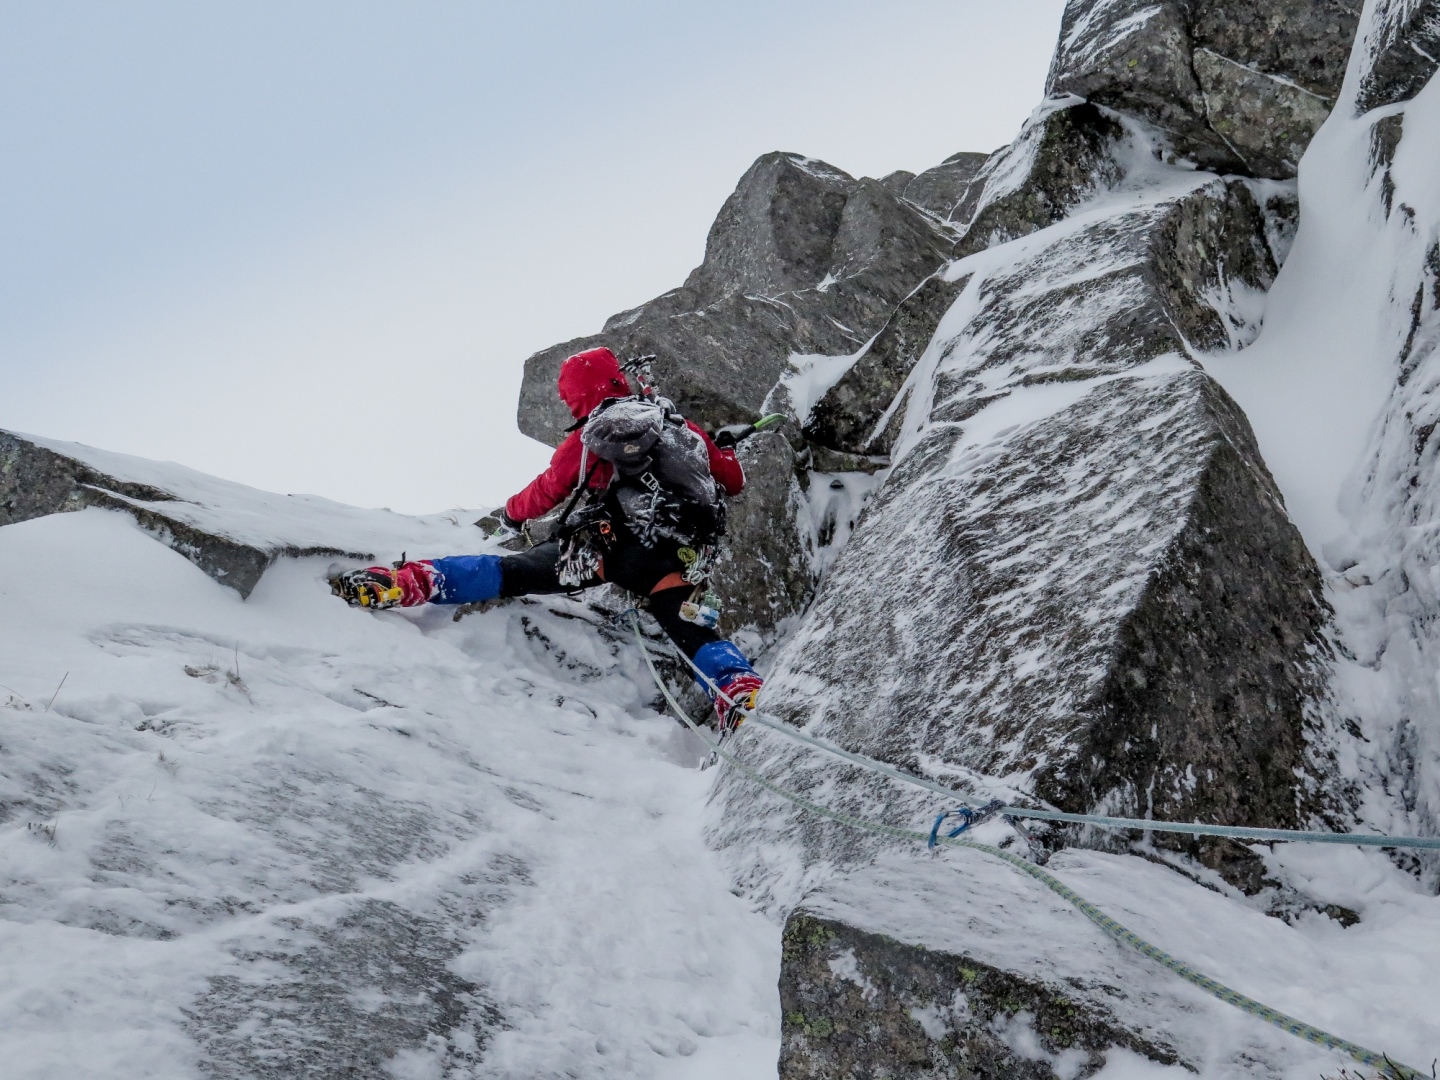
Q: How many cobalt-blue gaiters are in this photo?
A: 2